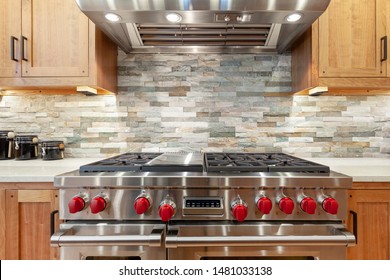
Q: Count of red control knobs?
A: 9